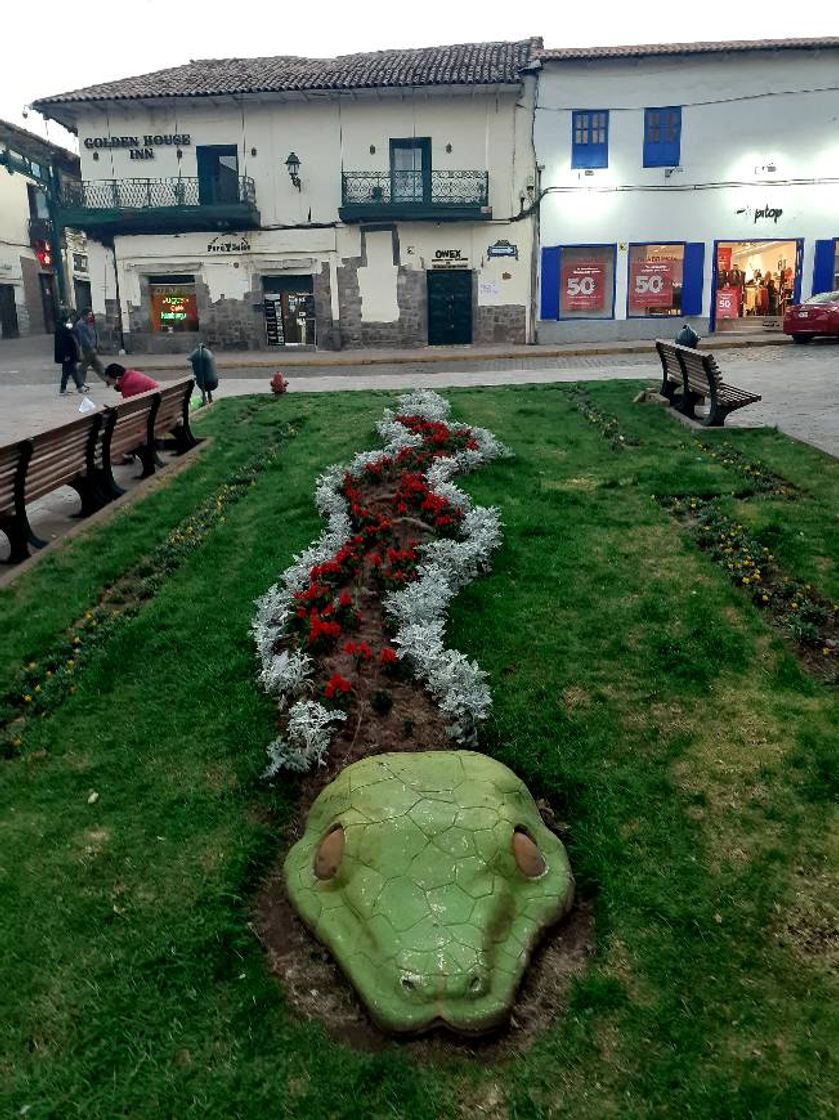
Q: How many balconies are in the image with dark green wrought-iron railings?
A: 2